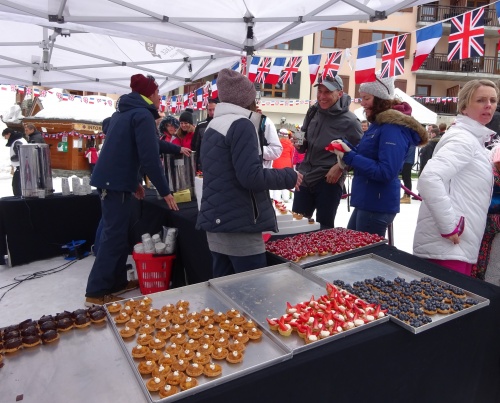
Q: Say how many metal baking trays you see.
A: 5